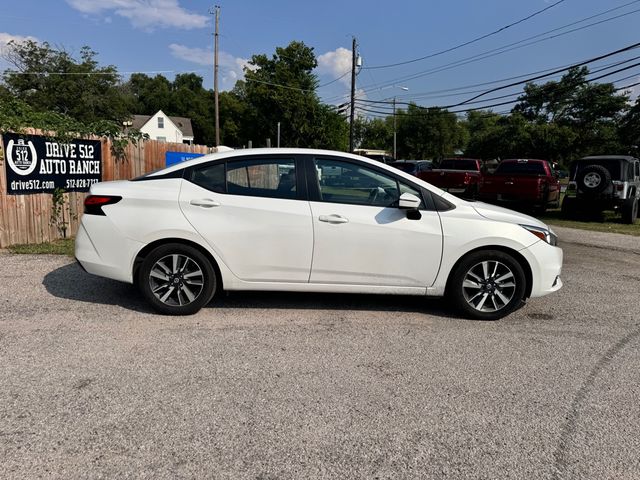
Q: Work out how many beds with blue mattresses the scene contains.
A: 0